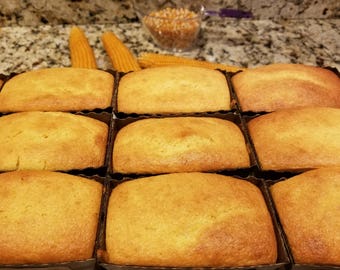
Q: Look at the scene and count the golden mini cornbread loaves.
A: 9